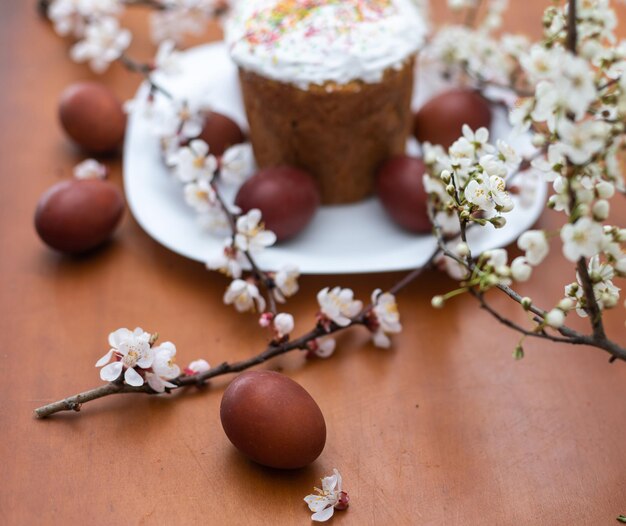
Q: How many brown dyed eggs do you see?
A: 7